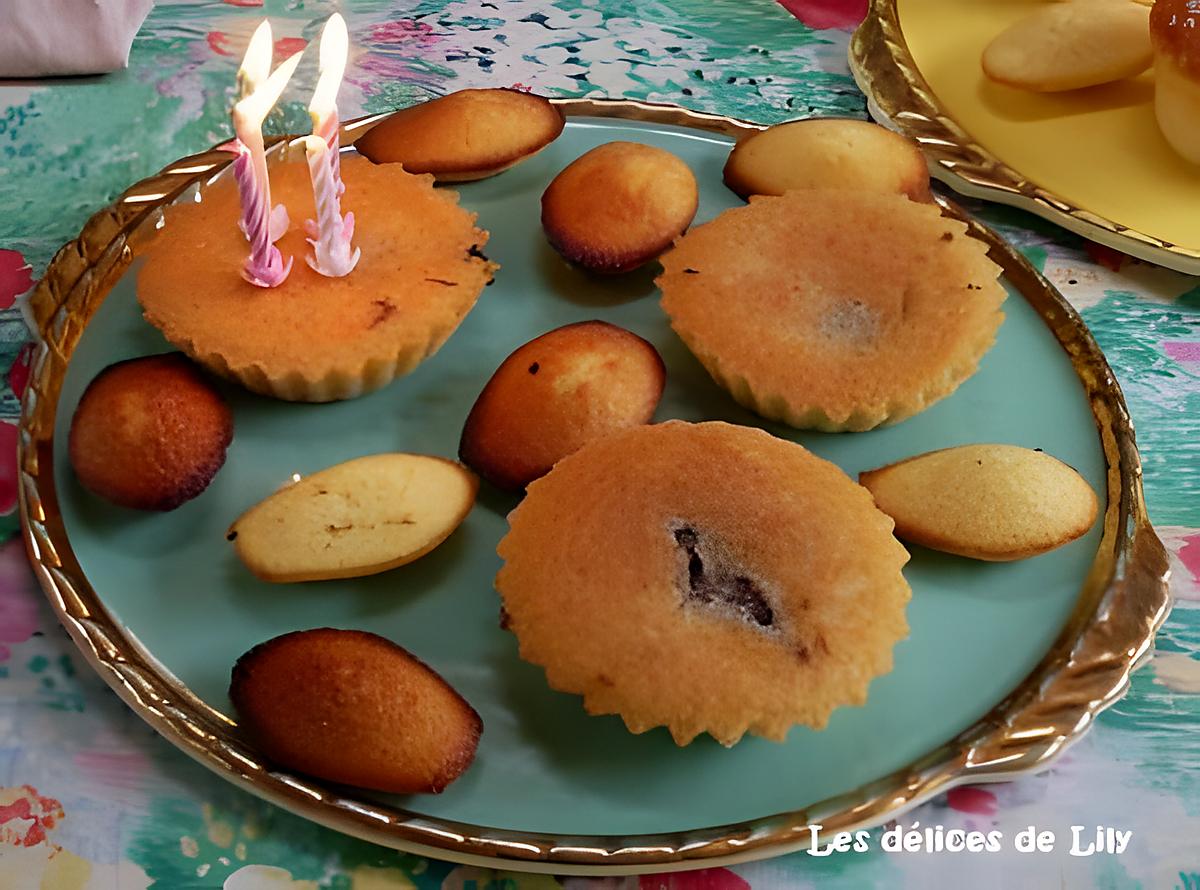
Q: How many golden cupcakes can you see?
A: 3